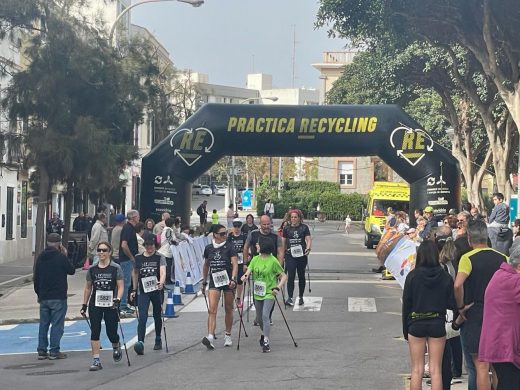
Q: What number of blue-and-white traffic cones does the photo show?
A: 3